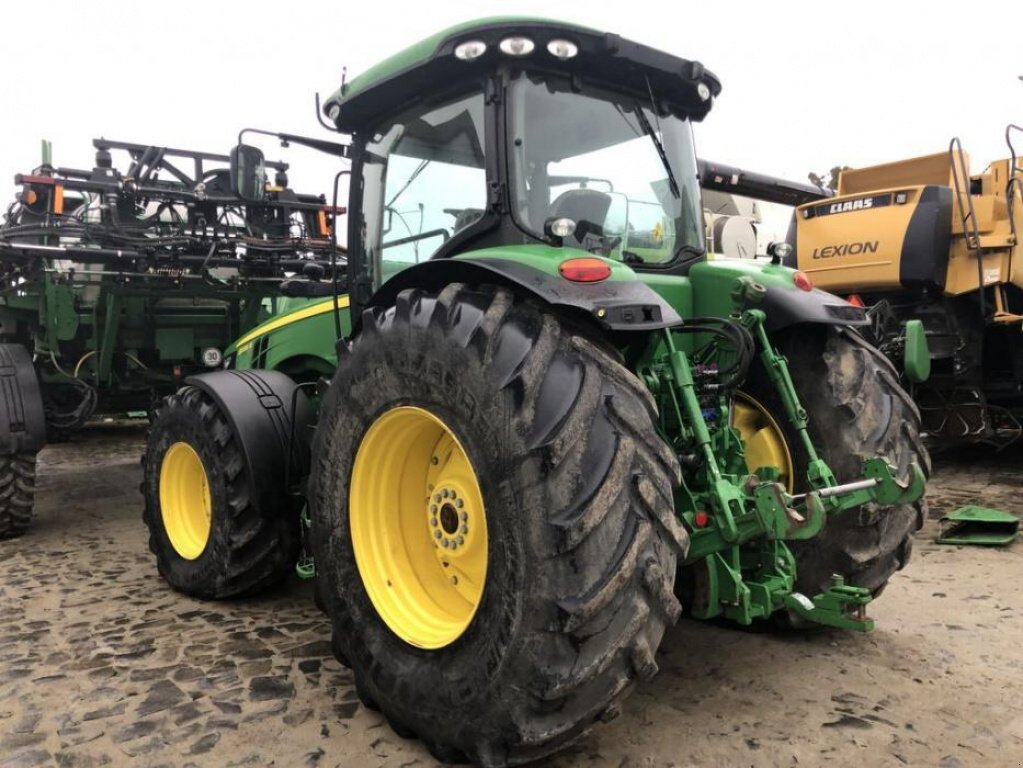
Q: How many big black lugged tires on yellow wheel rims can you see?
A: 3